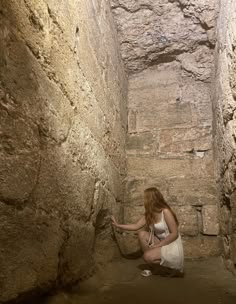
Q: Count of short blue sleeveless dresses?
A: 0